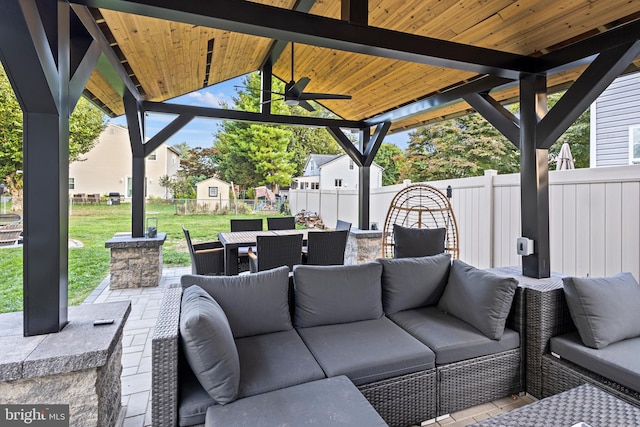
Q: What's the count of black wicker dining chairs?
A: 6